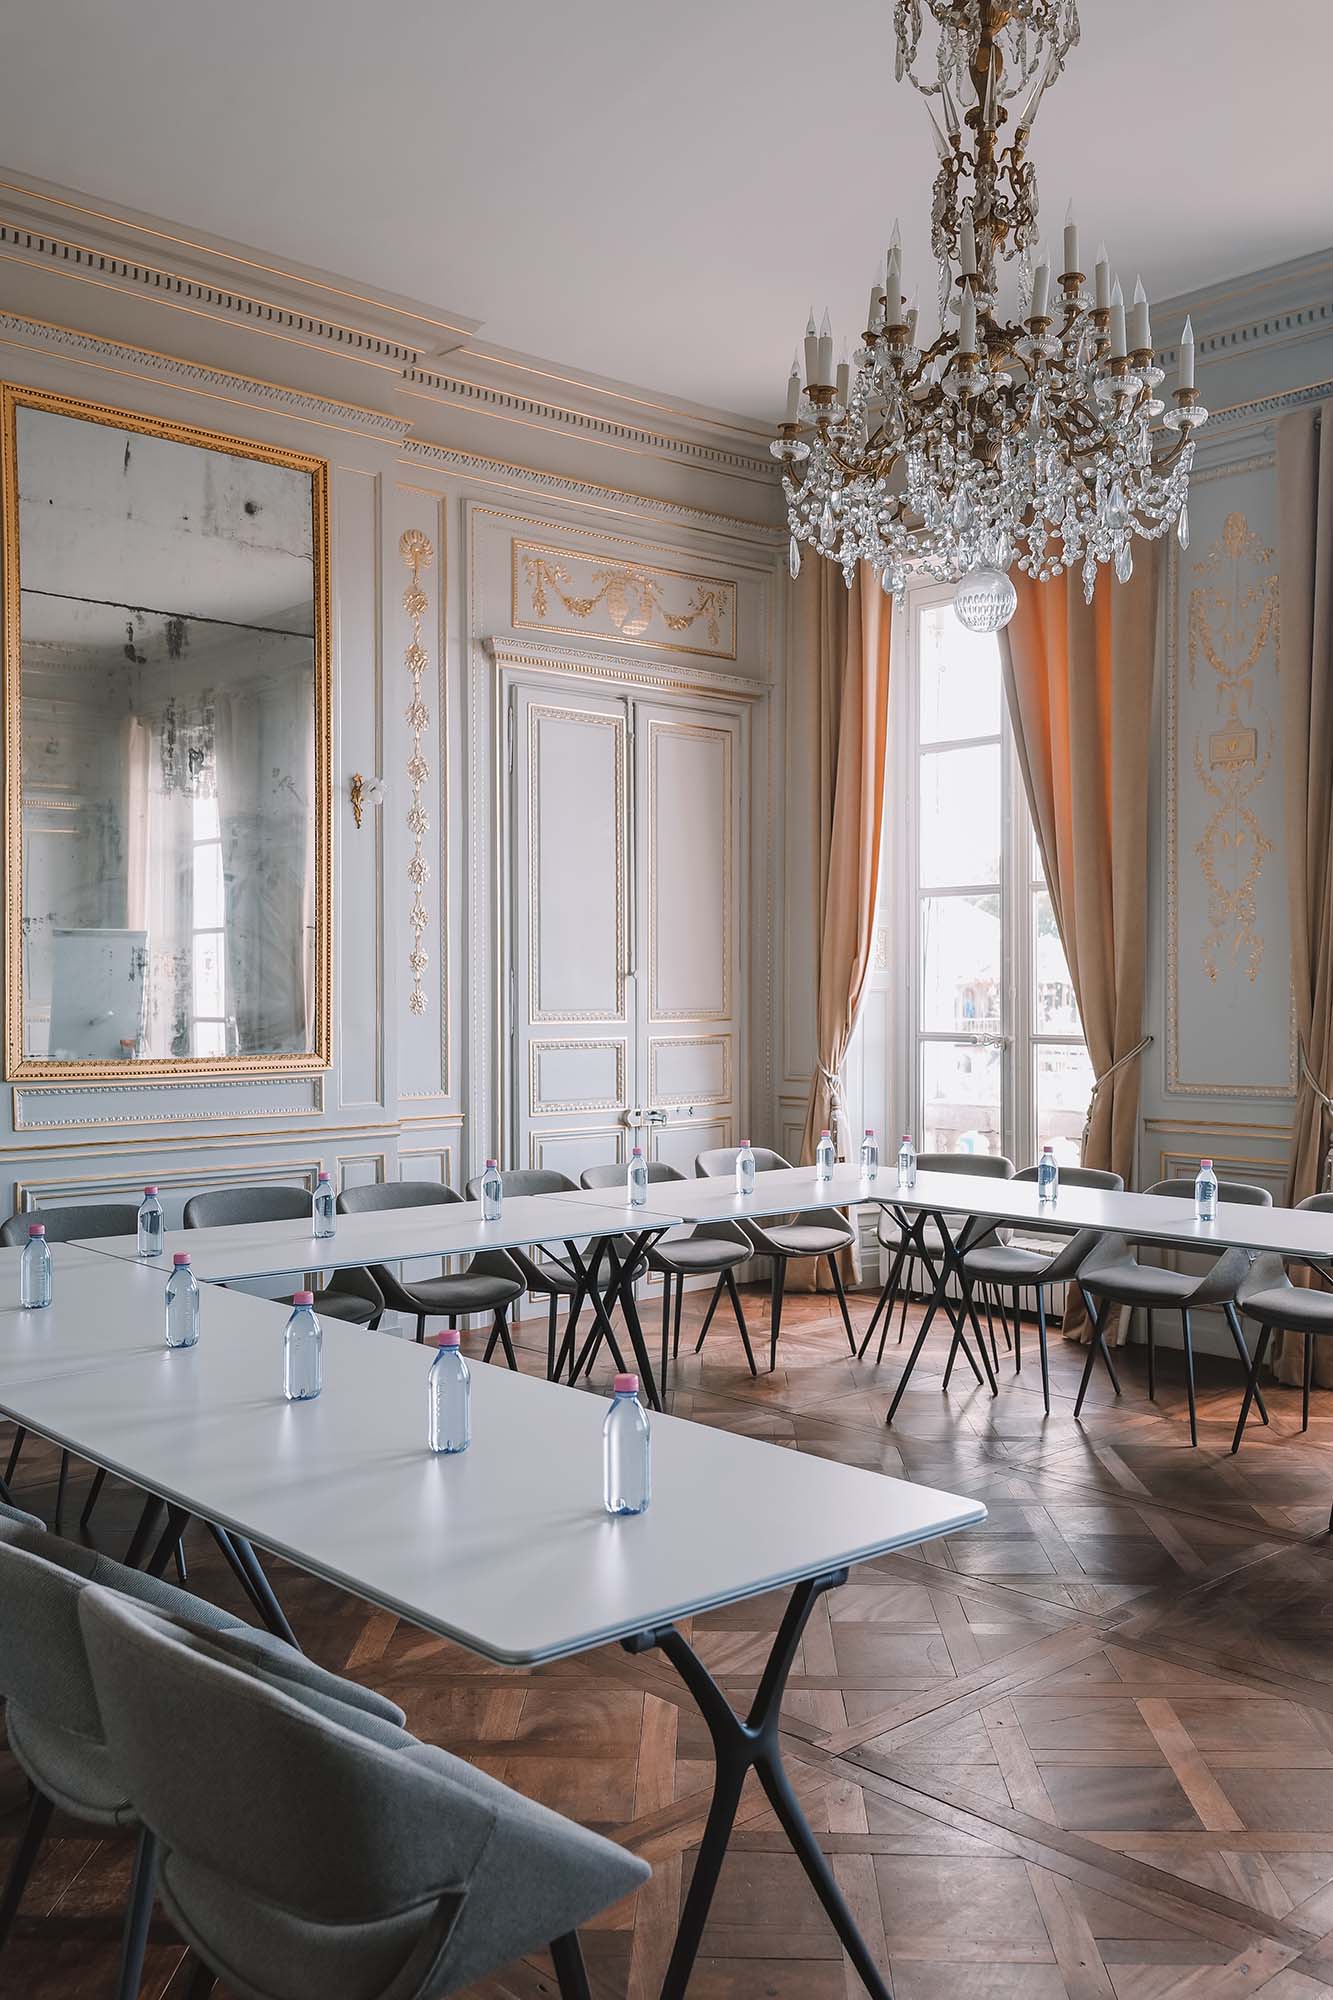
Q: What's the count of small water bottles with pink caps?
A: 15